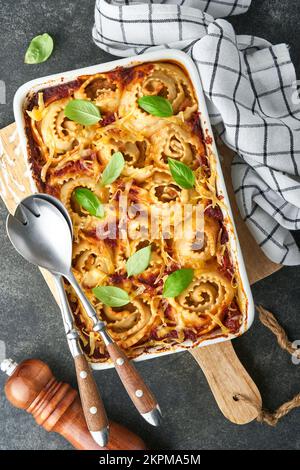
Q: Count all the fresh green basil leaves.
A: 9